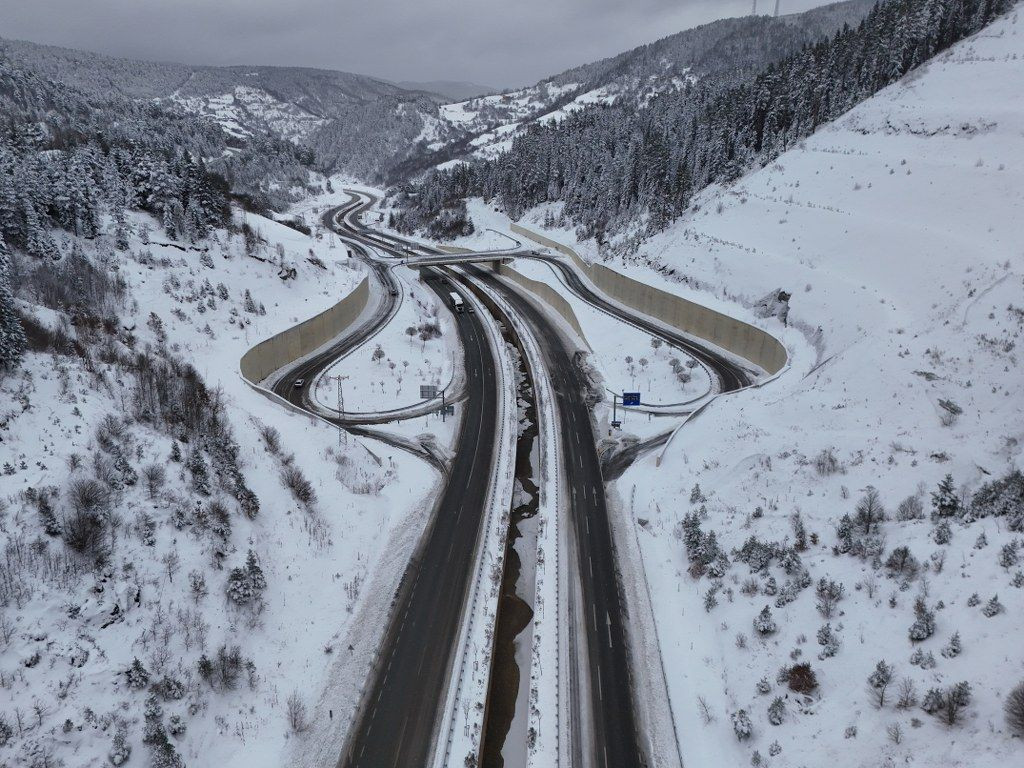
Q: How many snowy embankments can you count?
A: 2